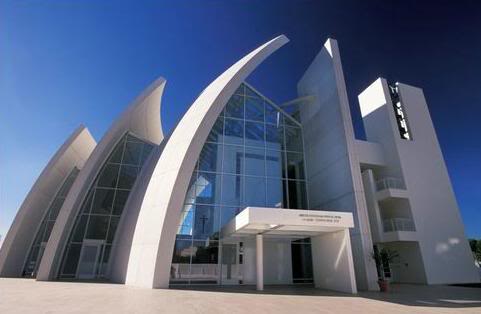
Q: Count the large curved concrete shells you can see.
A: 3